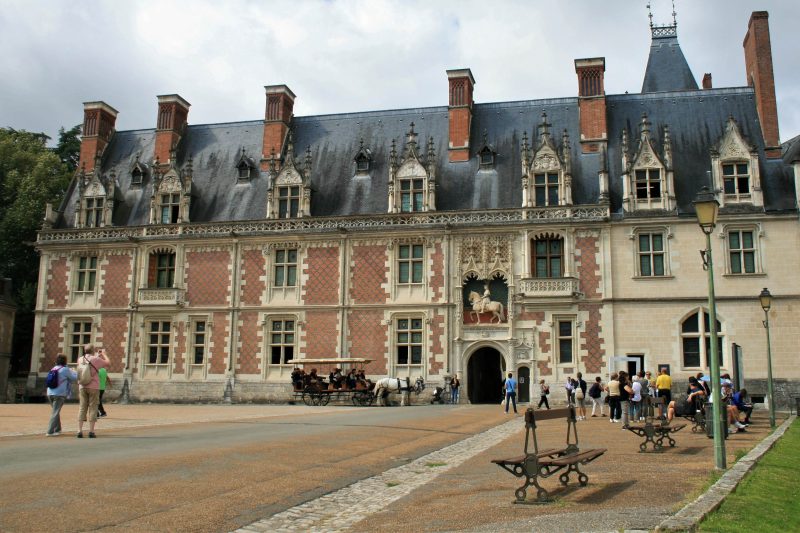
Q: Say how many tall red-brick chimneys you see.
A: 6